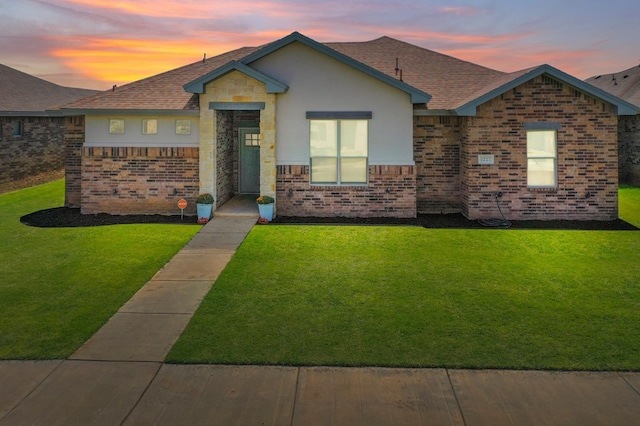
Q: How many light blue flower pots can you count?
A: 2